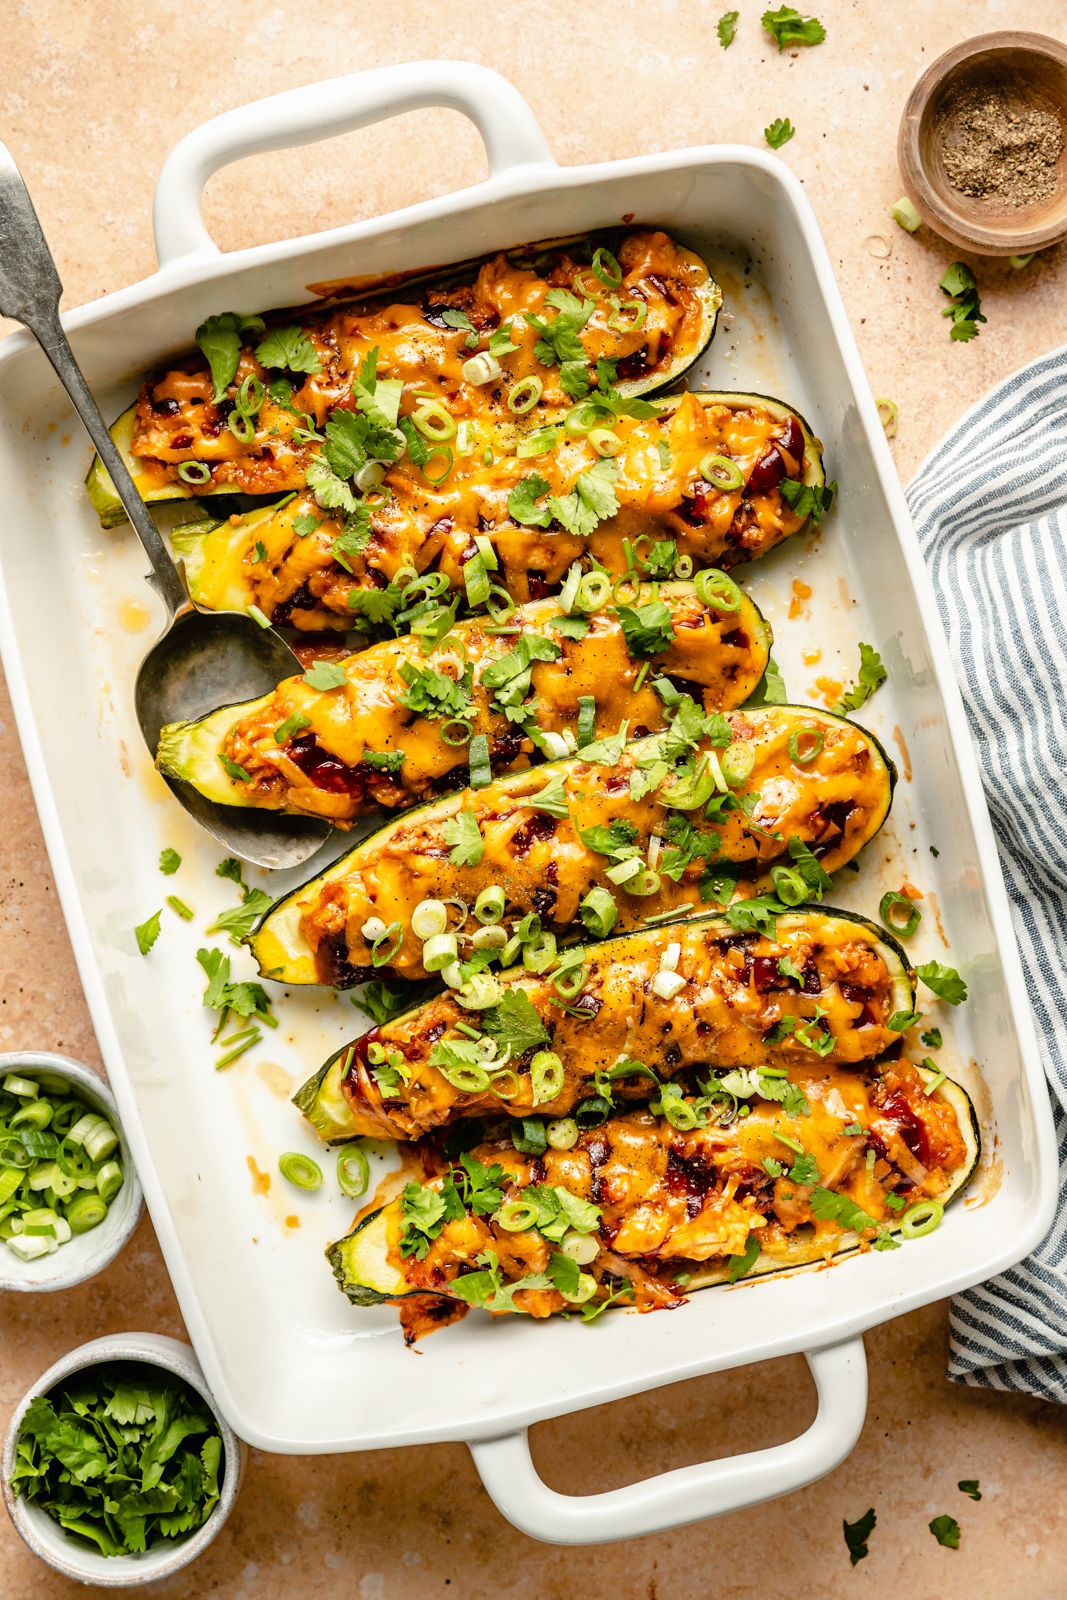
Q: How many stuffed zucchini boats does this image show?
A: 6